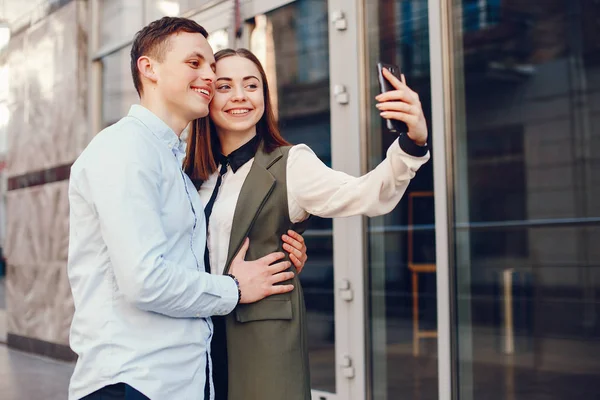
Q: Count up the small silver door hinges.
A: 4